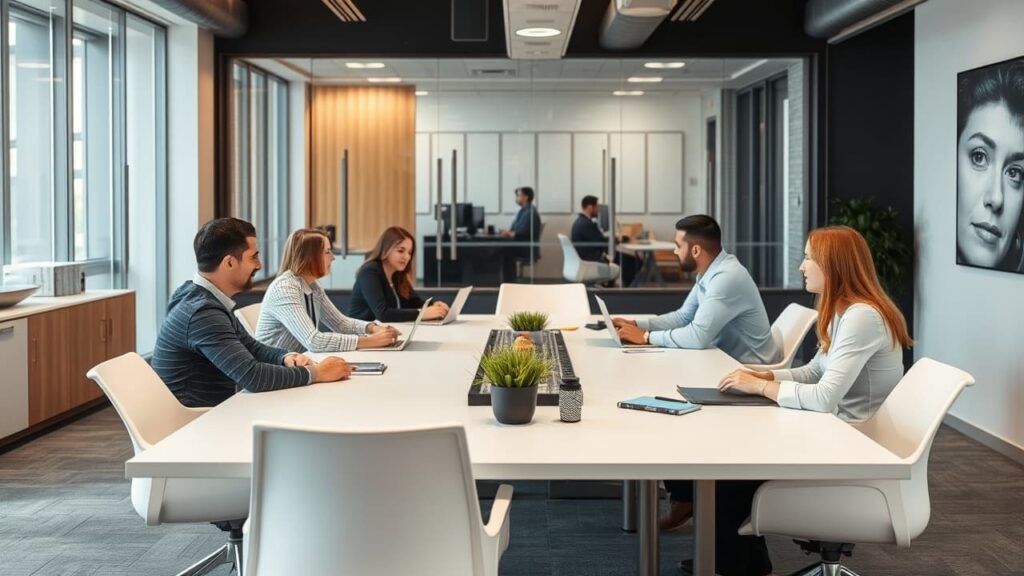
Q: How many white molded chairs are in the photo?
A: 7